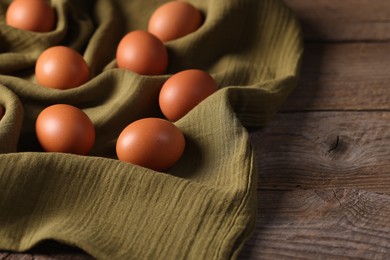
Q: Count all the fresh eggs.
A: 7